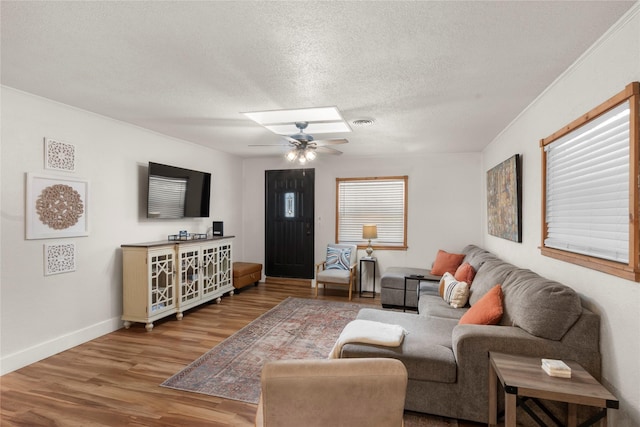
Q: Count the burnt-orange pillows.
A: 3